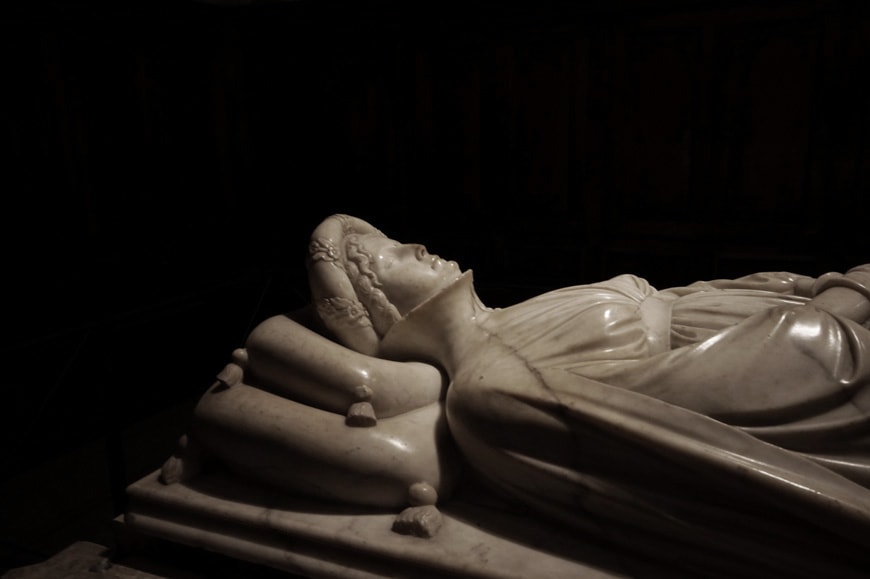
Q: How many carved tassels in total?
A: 4